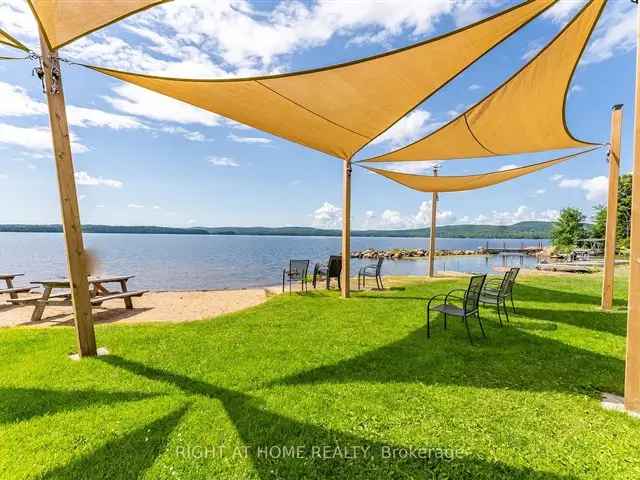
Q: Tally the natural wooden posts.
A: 5